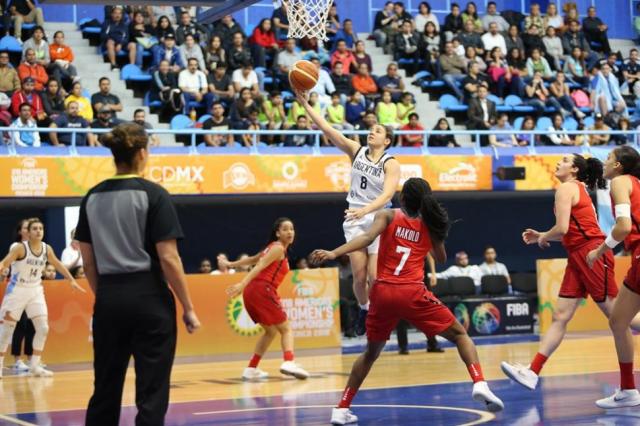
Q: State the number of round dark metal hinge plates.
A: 0